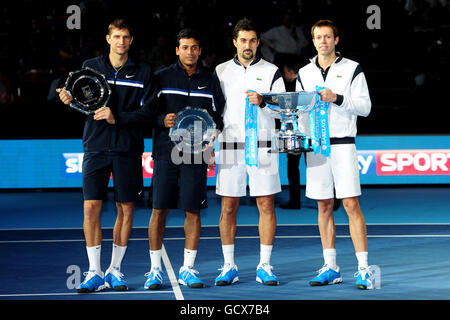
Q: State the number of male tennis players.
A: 4